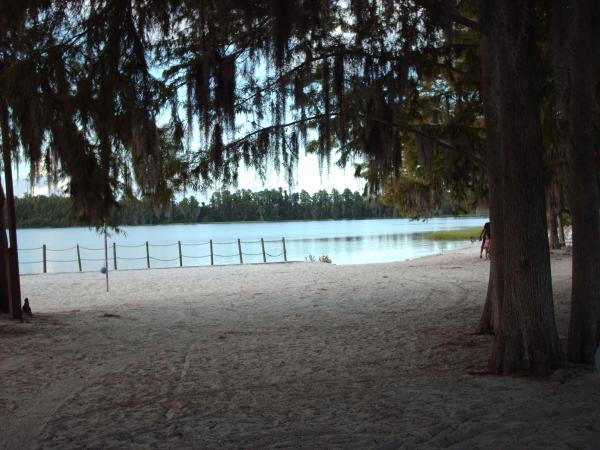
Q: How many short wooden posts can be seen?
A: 9